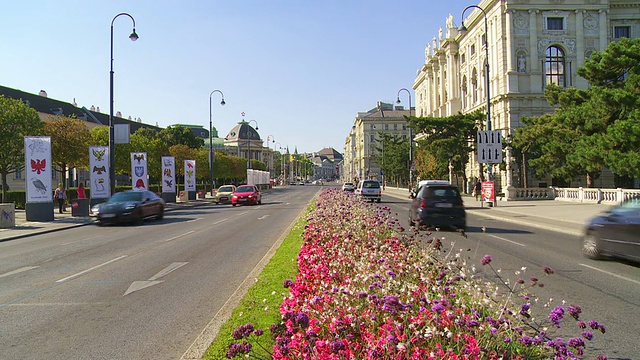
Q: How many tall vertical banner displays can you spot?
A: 5